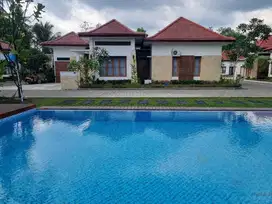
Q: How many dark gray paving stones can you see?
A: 11